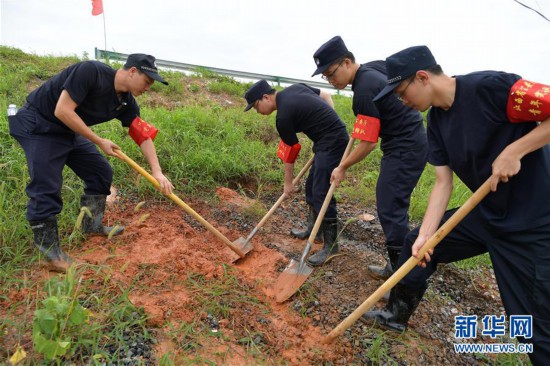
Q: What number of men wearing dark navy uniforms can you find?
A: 4